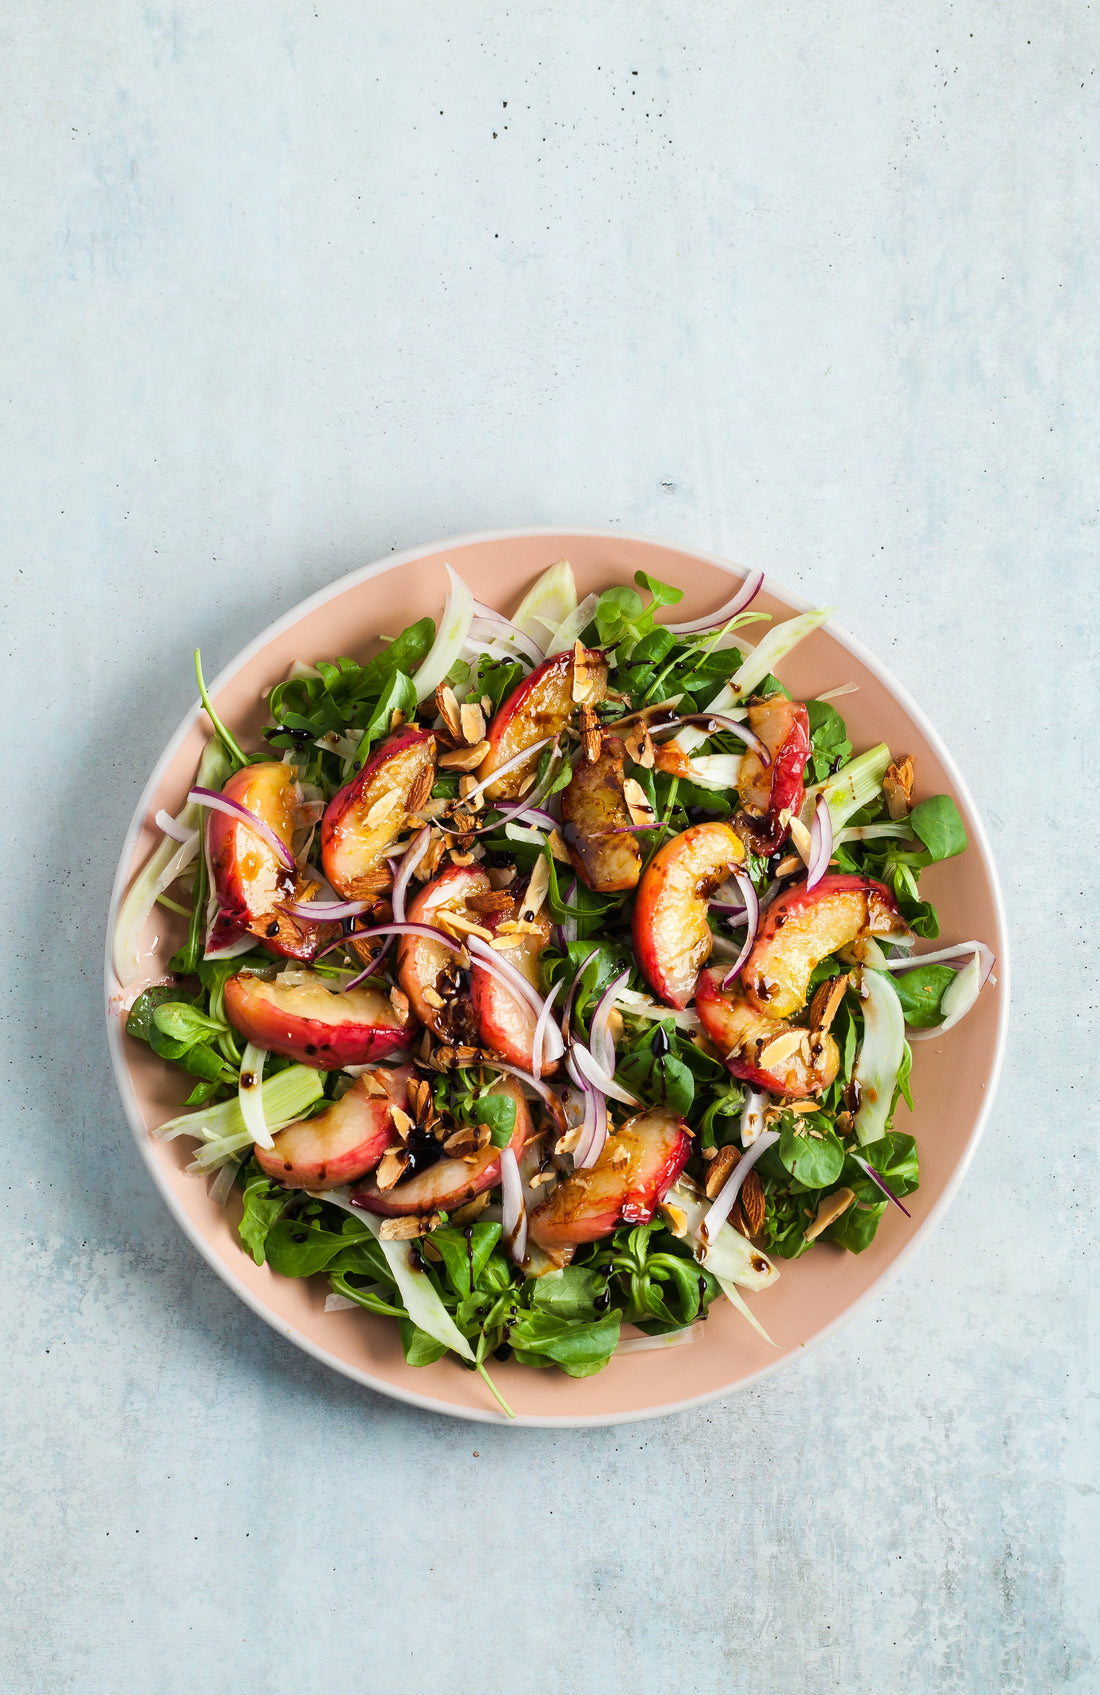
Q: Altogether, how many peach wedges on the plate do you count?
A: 14